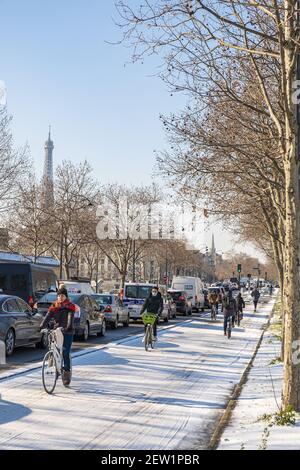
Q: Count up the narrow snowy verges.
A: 1